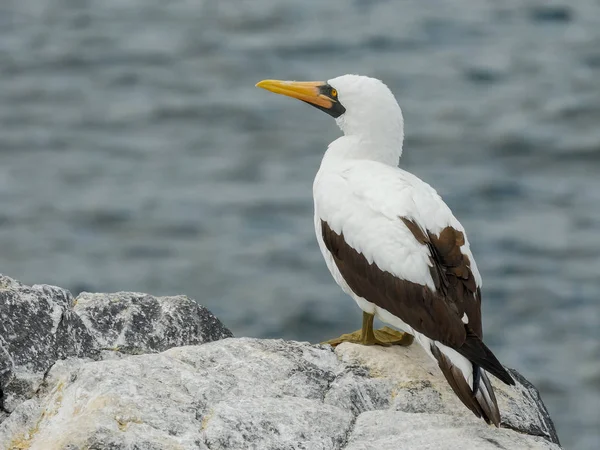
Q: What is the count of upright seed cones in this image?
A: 0